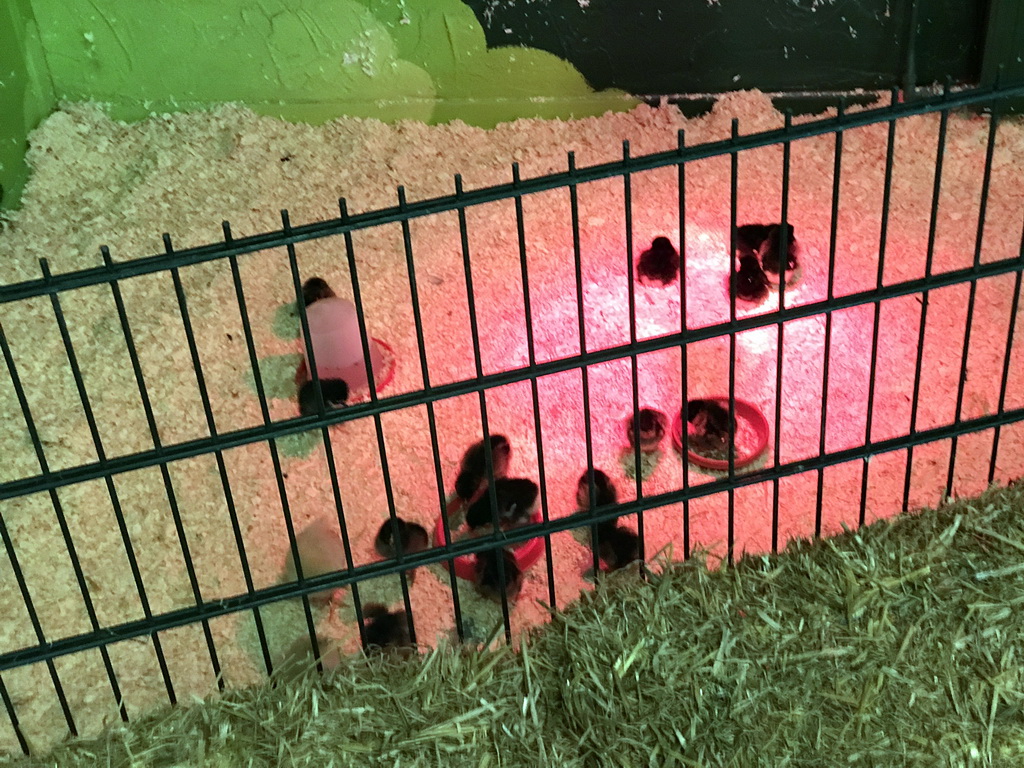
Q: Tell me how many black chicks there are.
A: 15